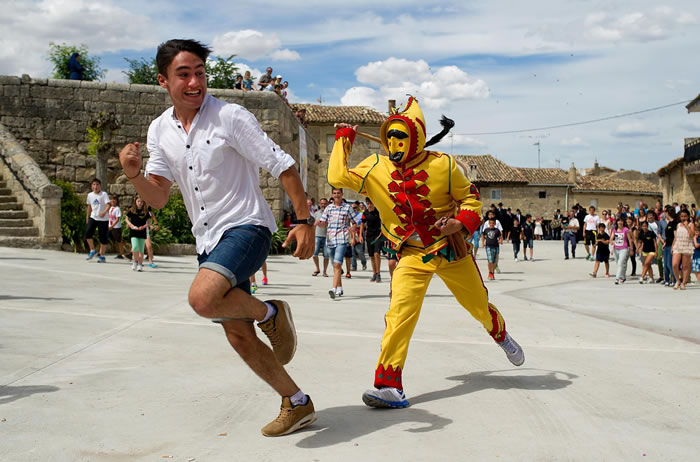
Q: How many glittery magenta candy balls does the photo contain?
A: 0